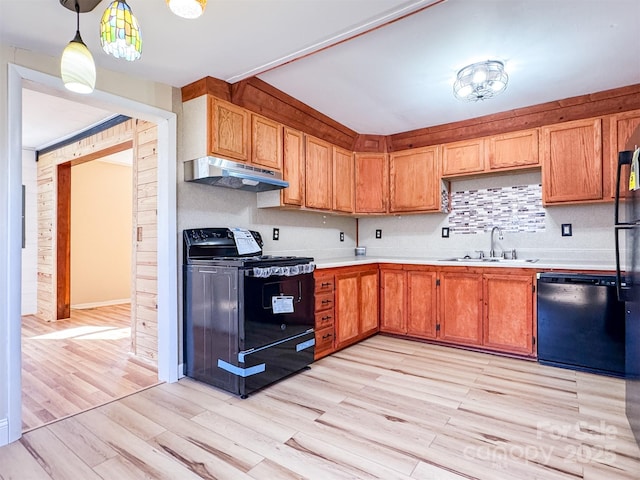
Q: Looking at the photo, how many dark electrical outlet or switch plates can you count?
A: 5